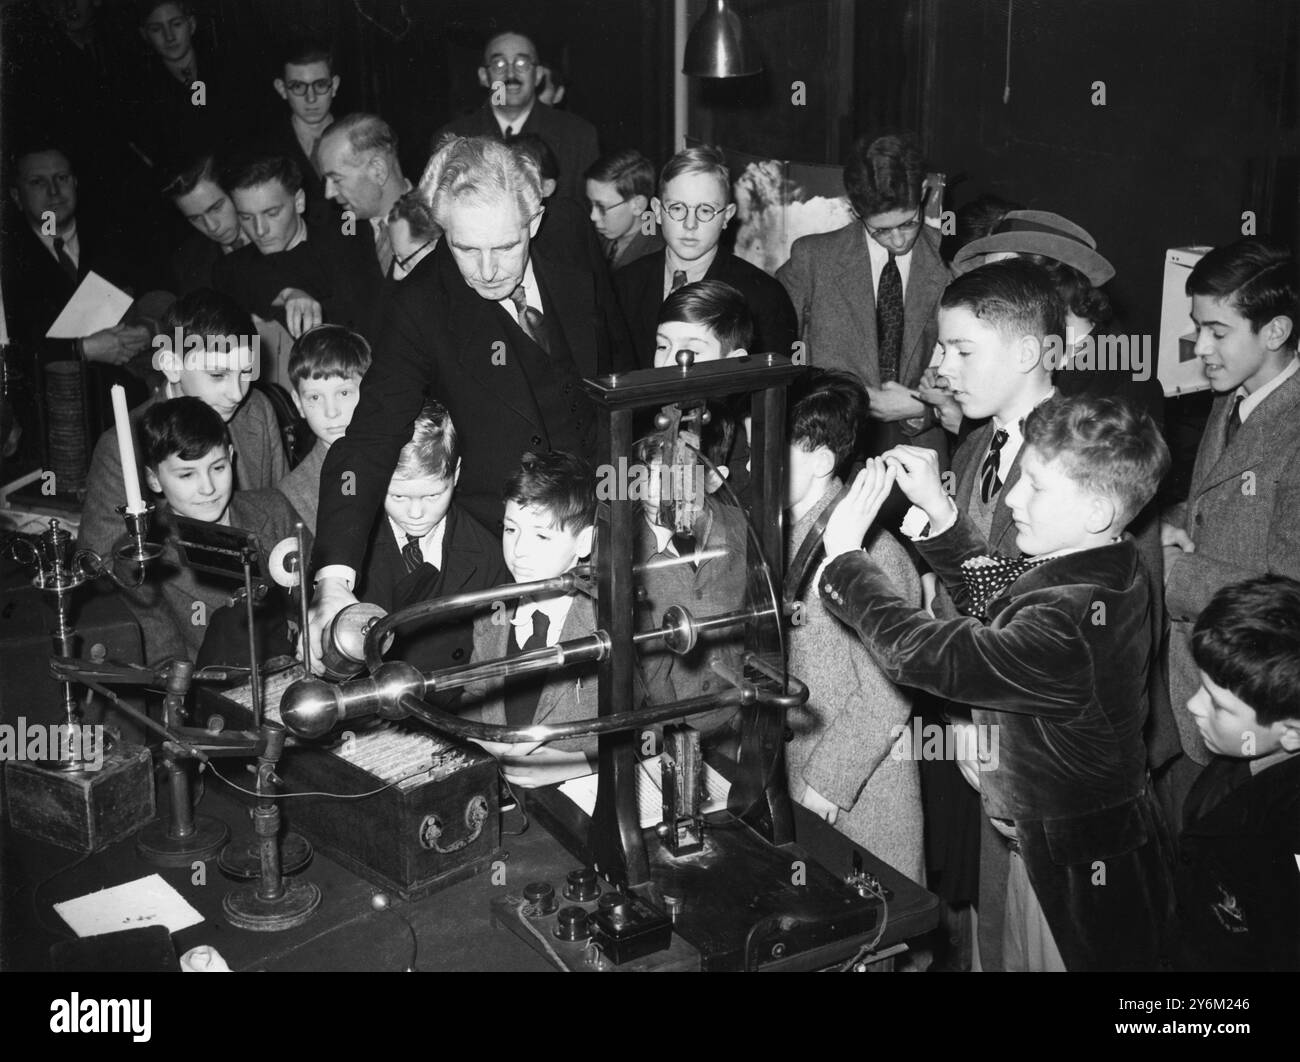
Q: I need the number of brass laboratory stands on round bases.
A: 3